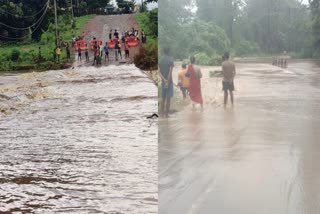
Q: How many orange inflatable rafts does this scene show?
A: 4